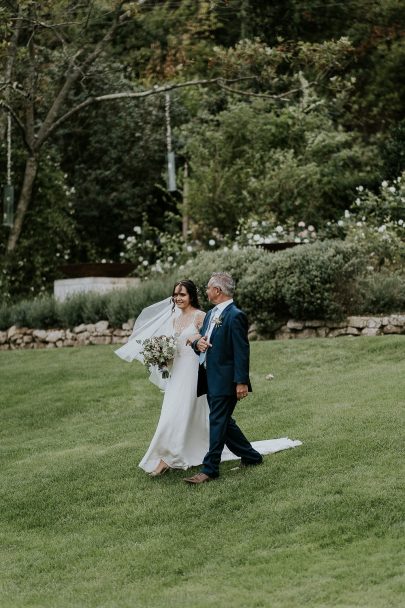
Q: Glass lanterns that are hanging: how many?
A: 2